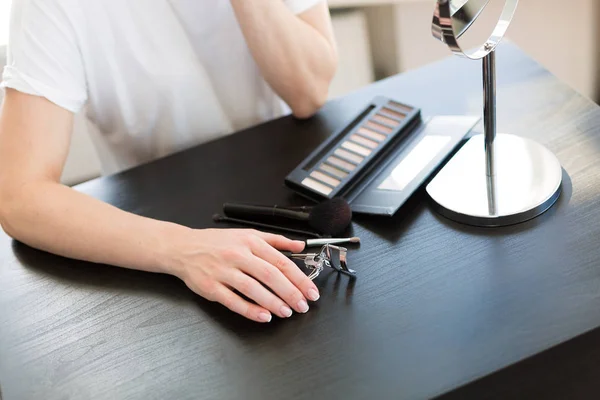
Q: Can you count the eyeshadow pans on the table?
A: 12